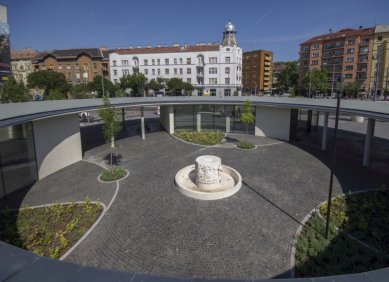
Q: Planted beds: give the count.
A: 5